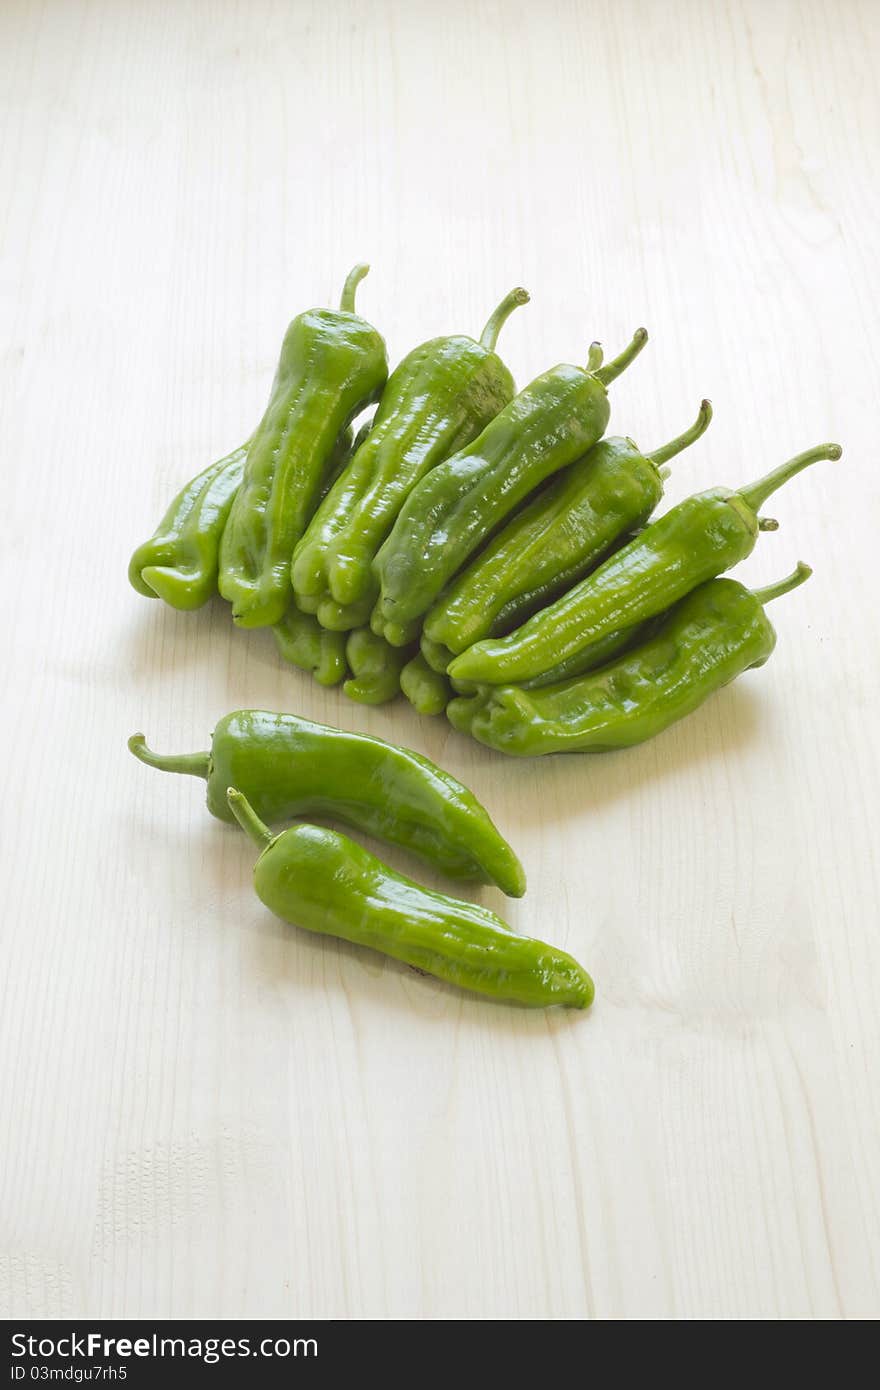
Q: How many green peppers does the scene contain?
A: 13